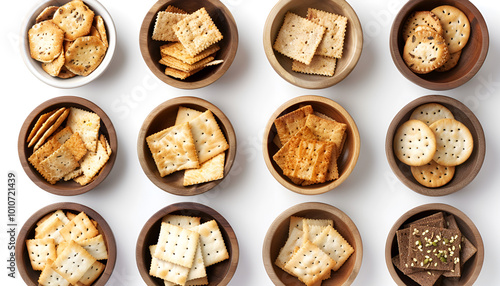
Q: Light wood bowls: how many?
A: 3